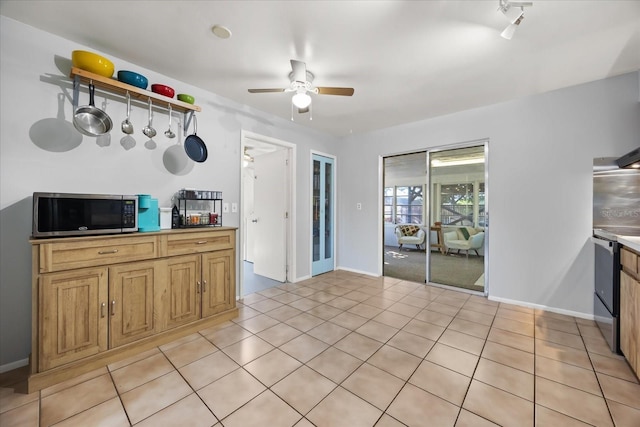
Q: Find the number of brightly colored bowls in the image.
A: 4